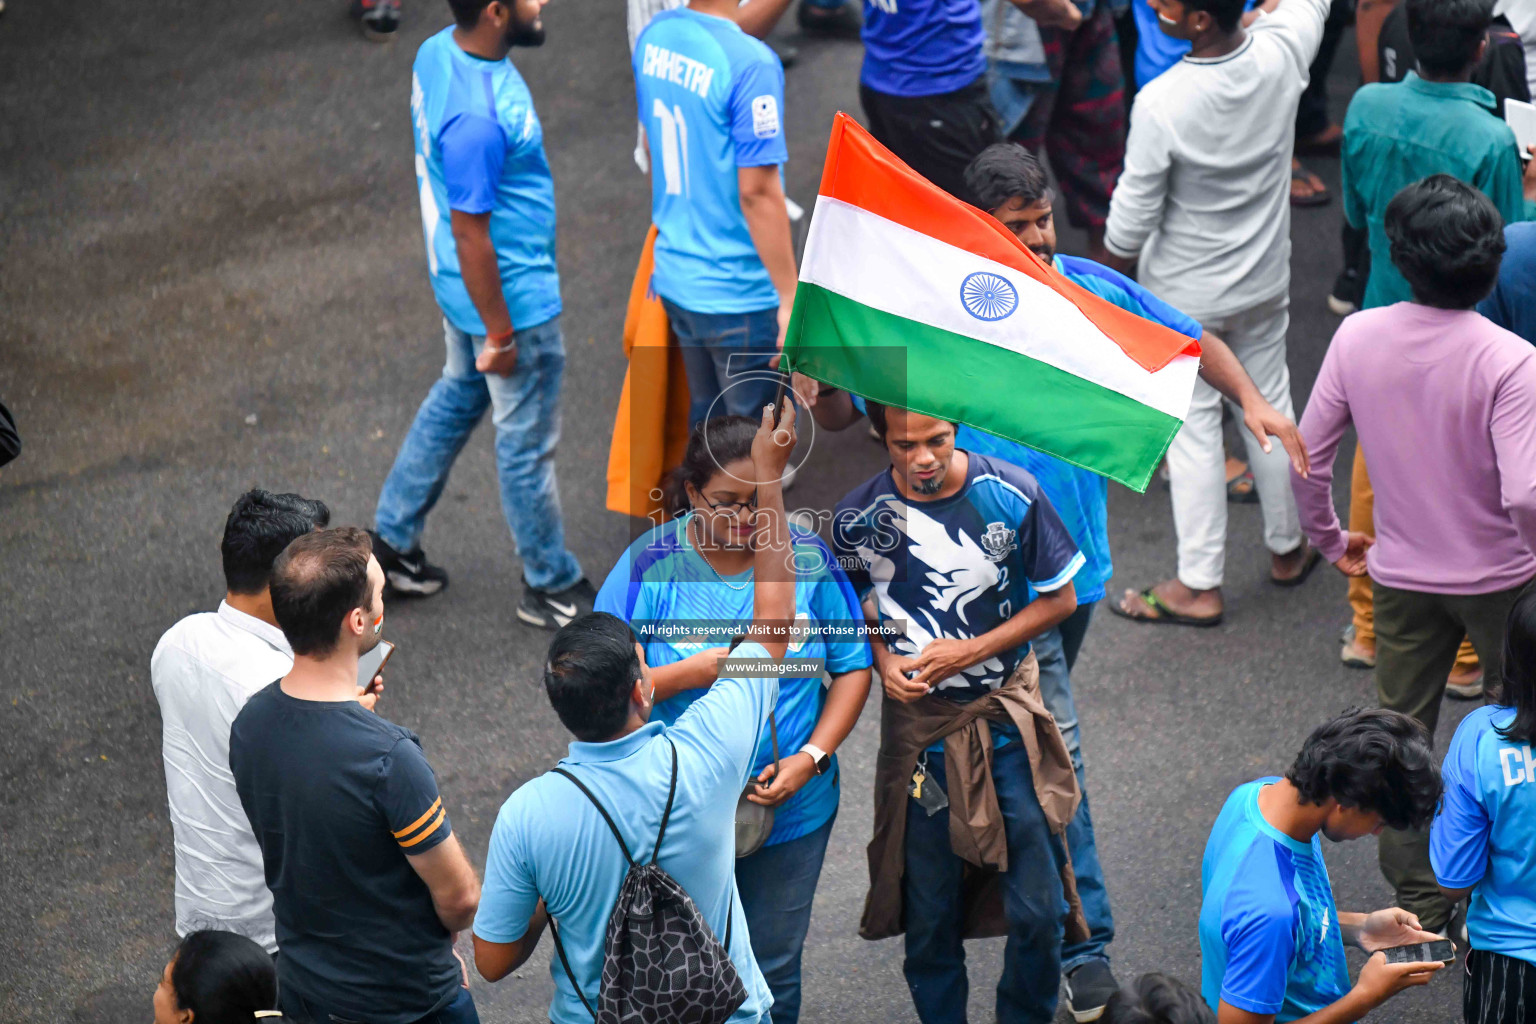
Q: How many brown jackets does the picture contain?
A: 1